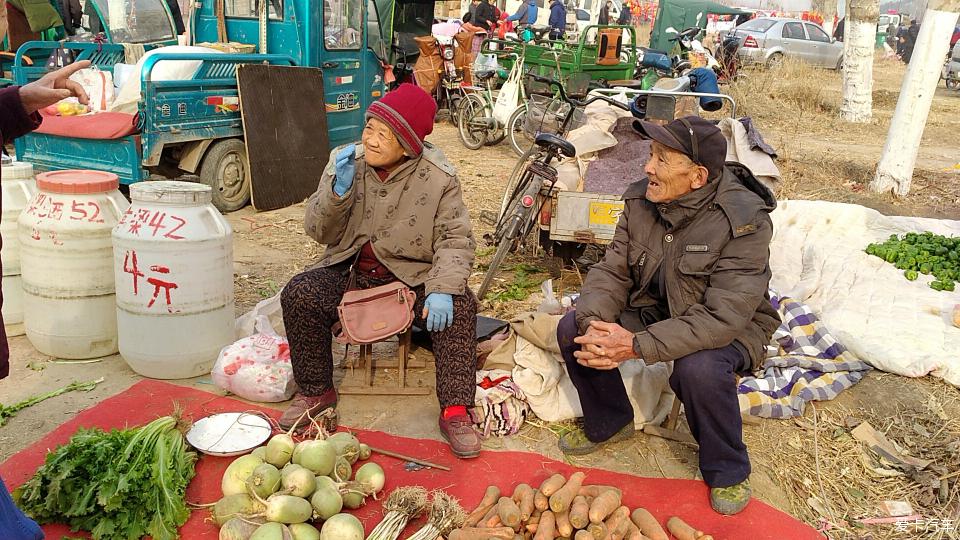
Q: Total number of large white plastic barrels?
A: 3